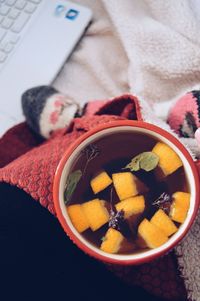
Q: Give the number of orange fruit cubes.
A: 10